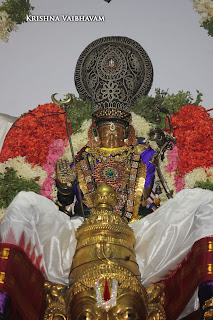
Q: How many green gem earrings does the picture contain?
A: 2